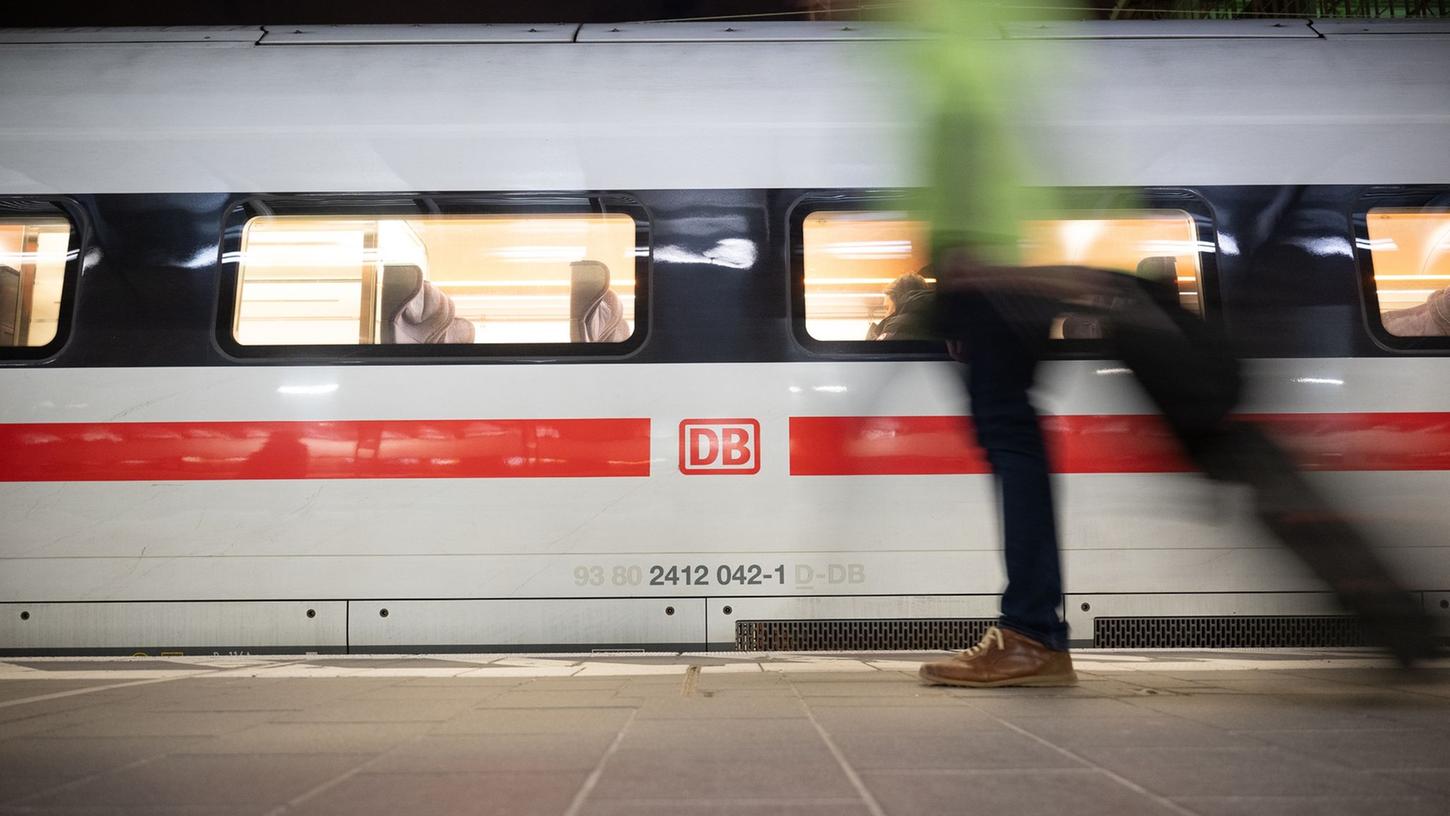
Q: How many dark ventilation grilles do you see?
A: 2